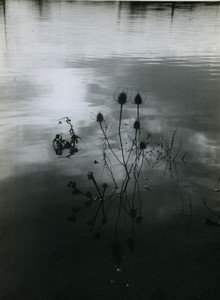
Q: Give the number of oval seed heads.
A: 5